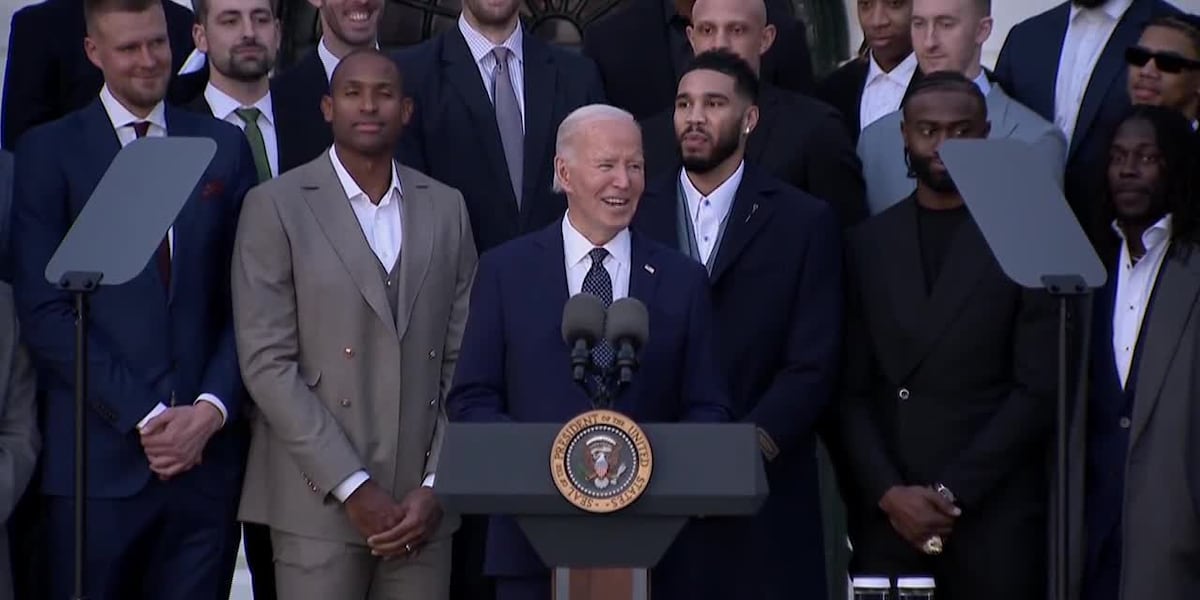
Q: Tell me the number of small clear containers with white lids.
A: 2